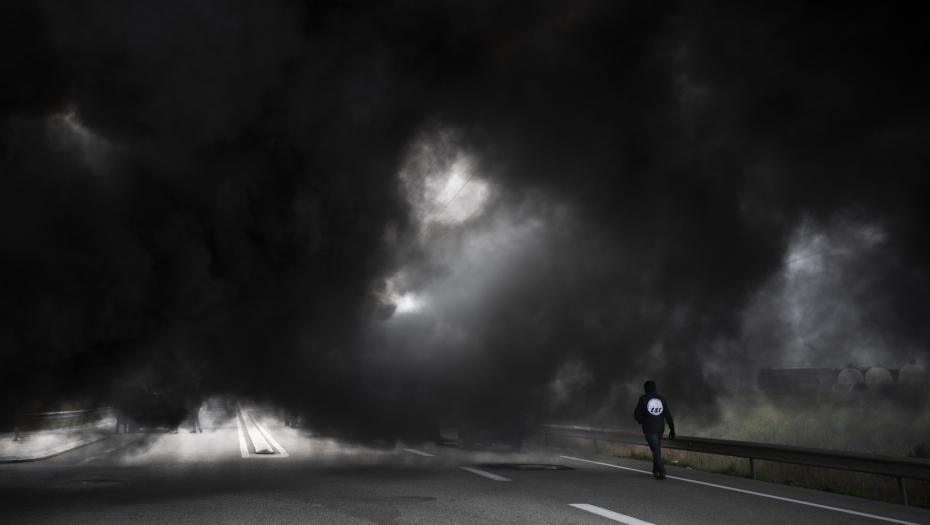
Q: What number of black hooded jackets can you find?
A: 1